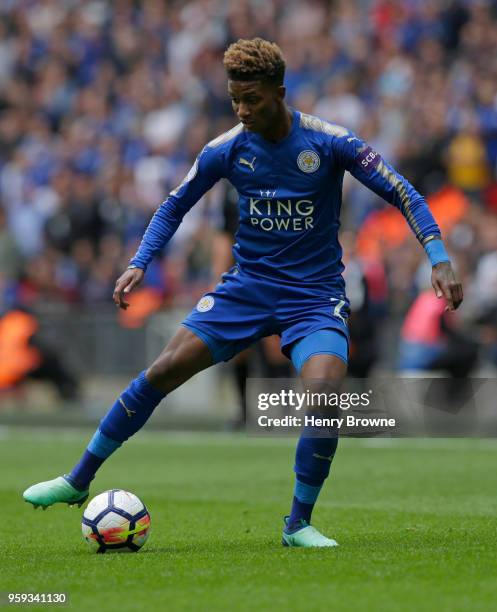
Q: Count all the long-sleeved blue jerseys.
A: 1